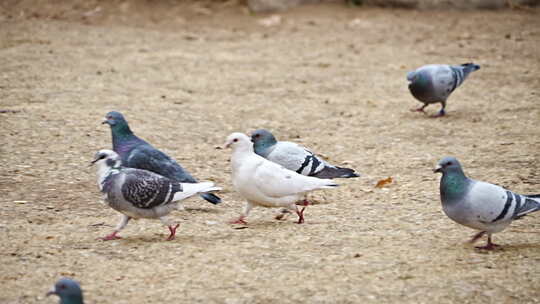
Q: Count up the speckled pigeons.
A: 1